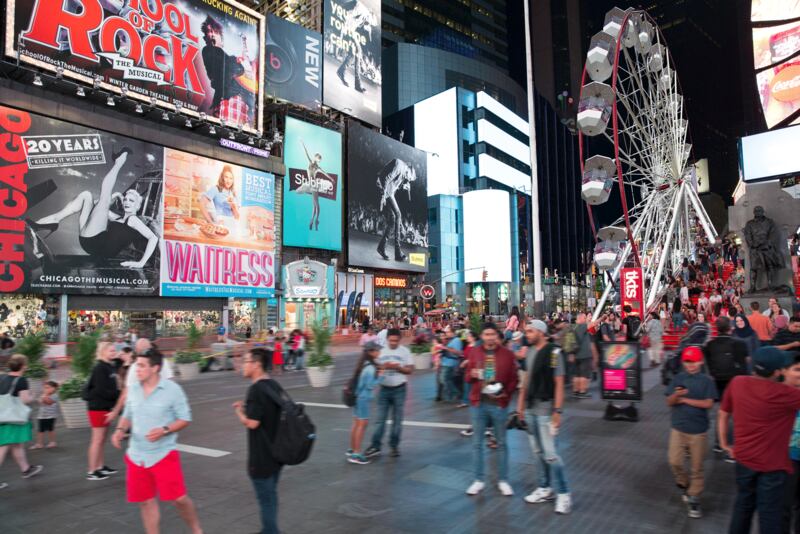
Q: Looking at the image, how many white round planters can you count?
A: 5